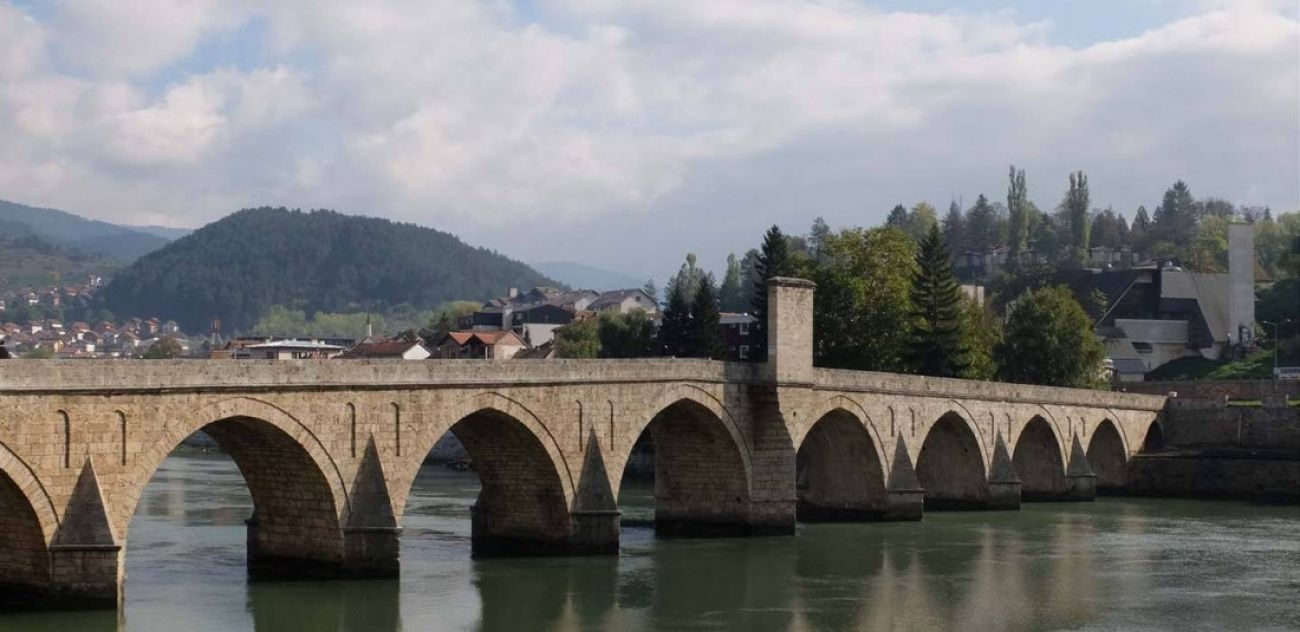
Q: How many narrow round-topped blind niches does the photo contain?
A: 12